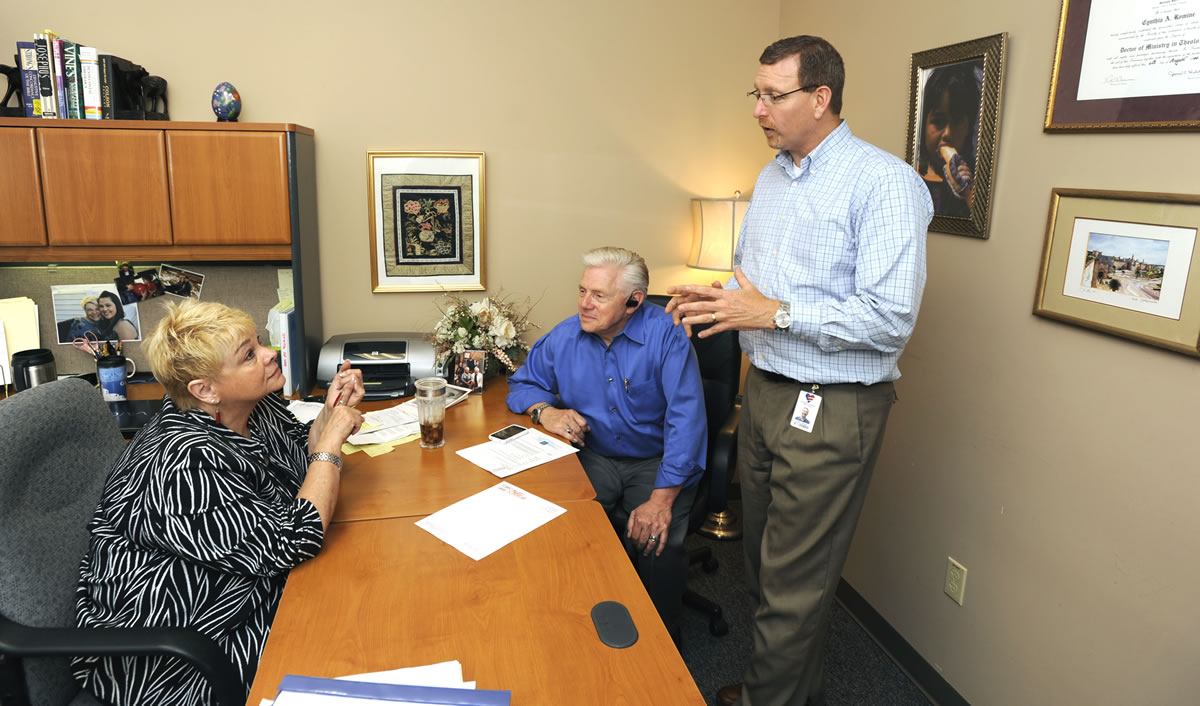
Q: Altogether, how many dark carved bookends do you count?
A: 2